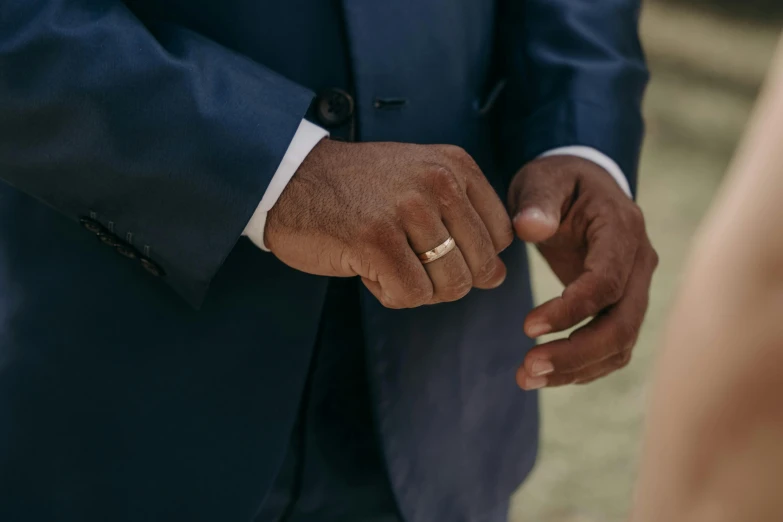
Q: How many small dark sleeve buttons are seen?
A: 4